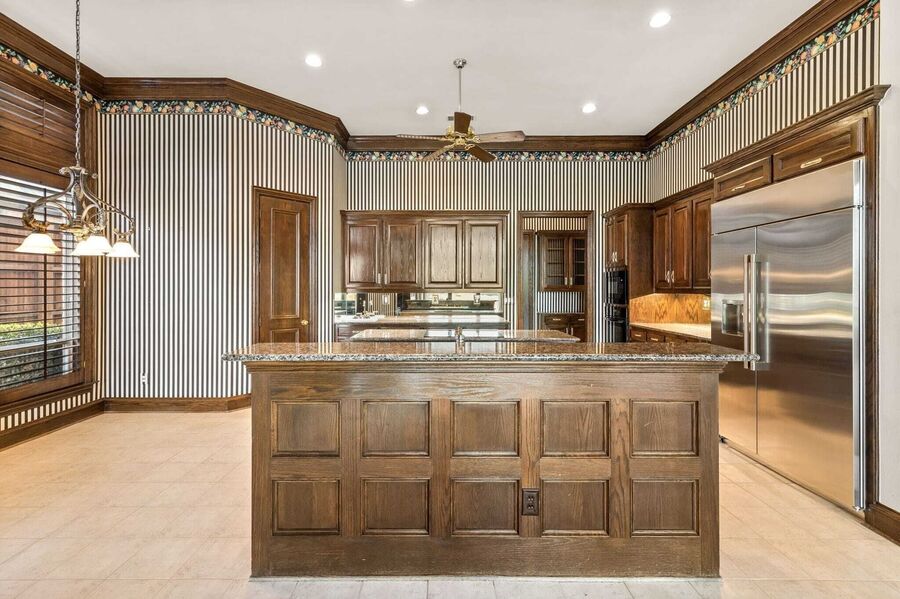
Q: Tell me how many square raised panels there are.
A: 10